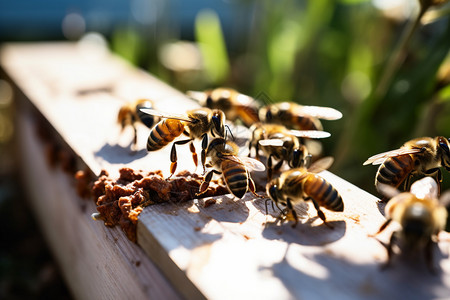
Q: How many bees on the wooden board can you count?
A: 9